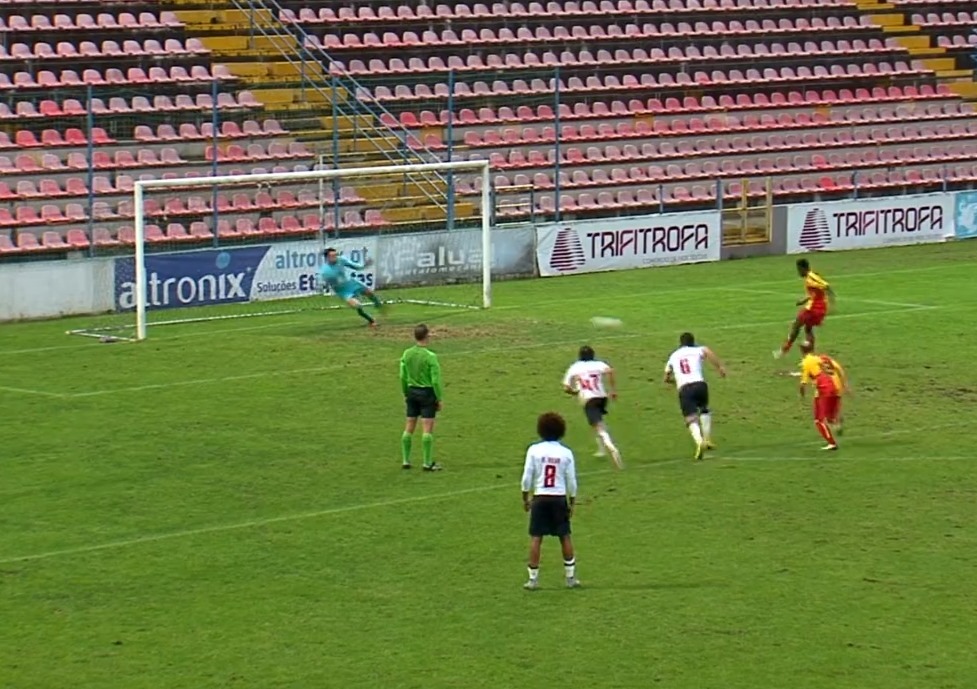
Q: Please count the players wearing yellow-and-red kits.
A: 2